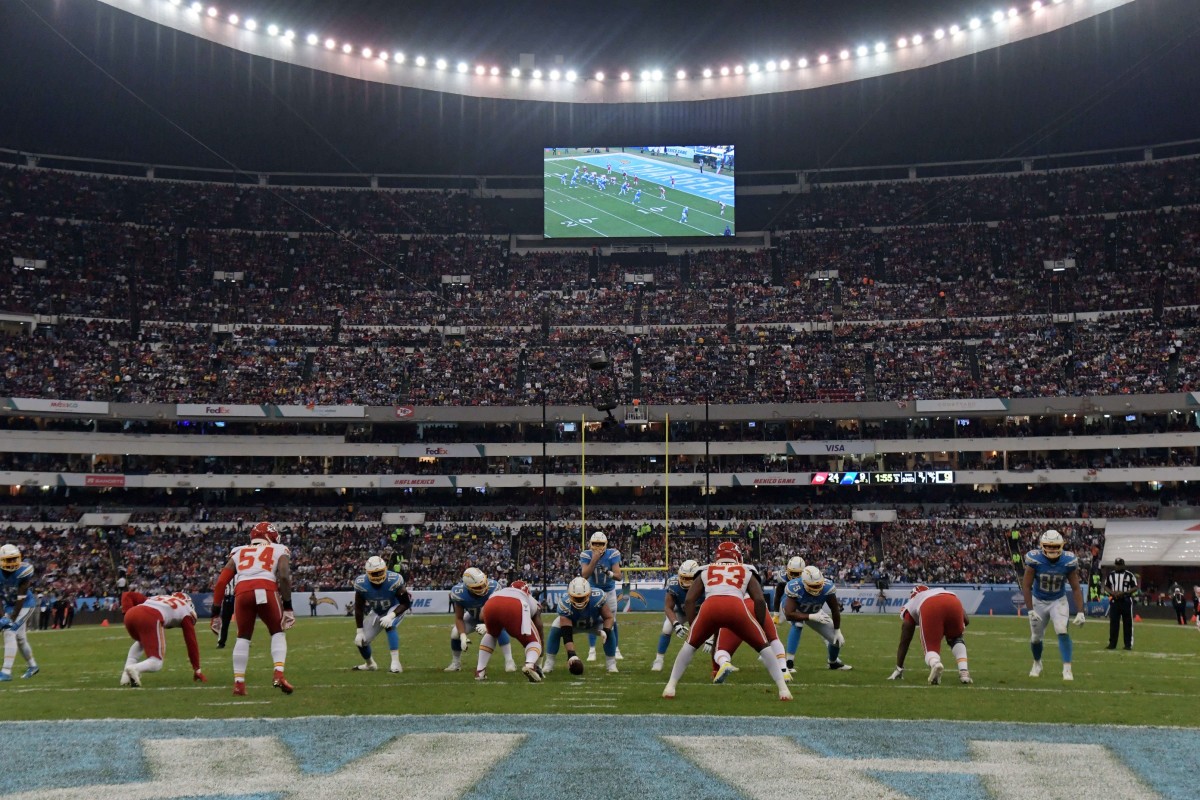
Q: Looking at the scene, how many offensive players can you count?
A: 9